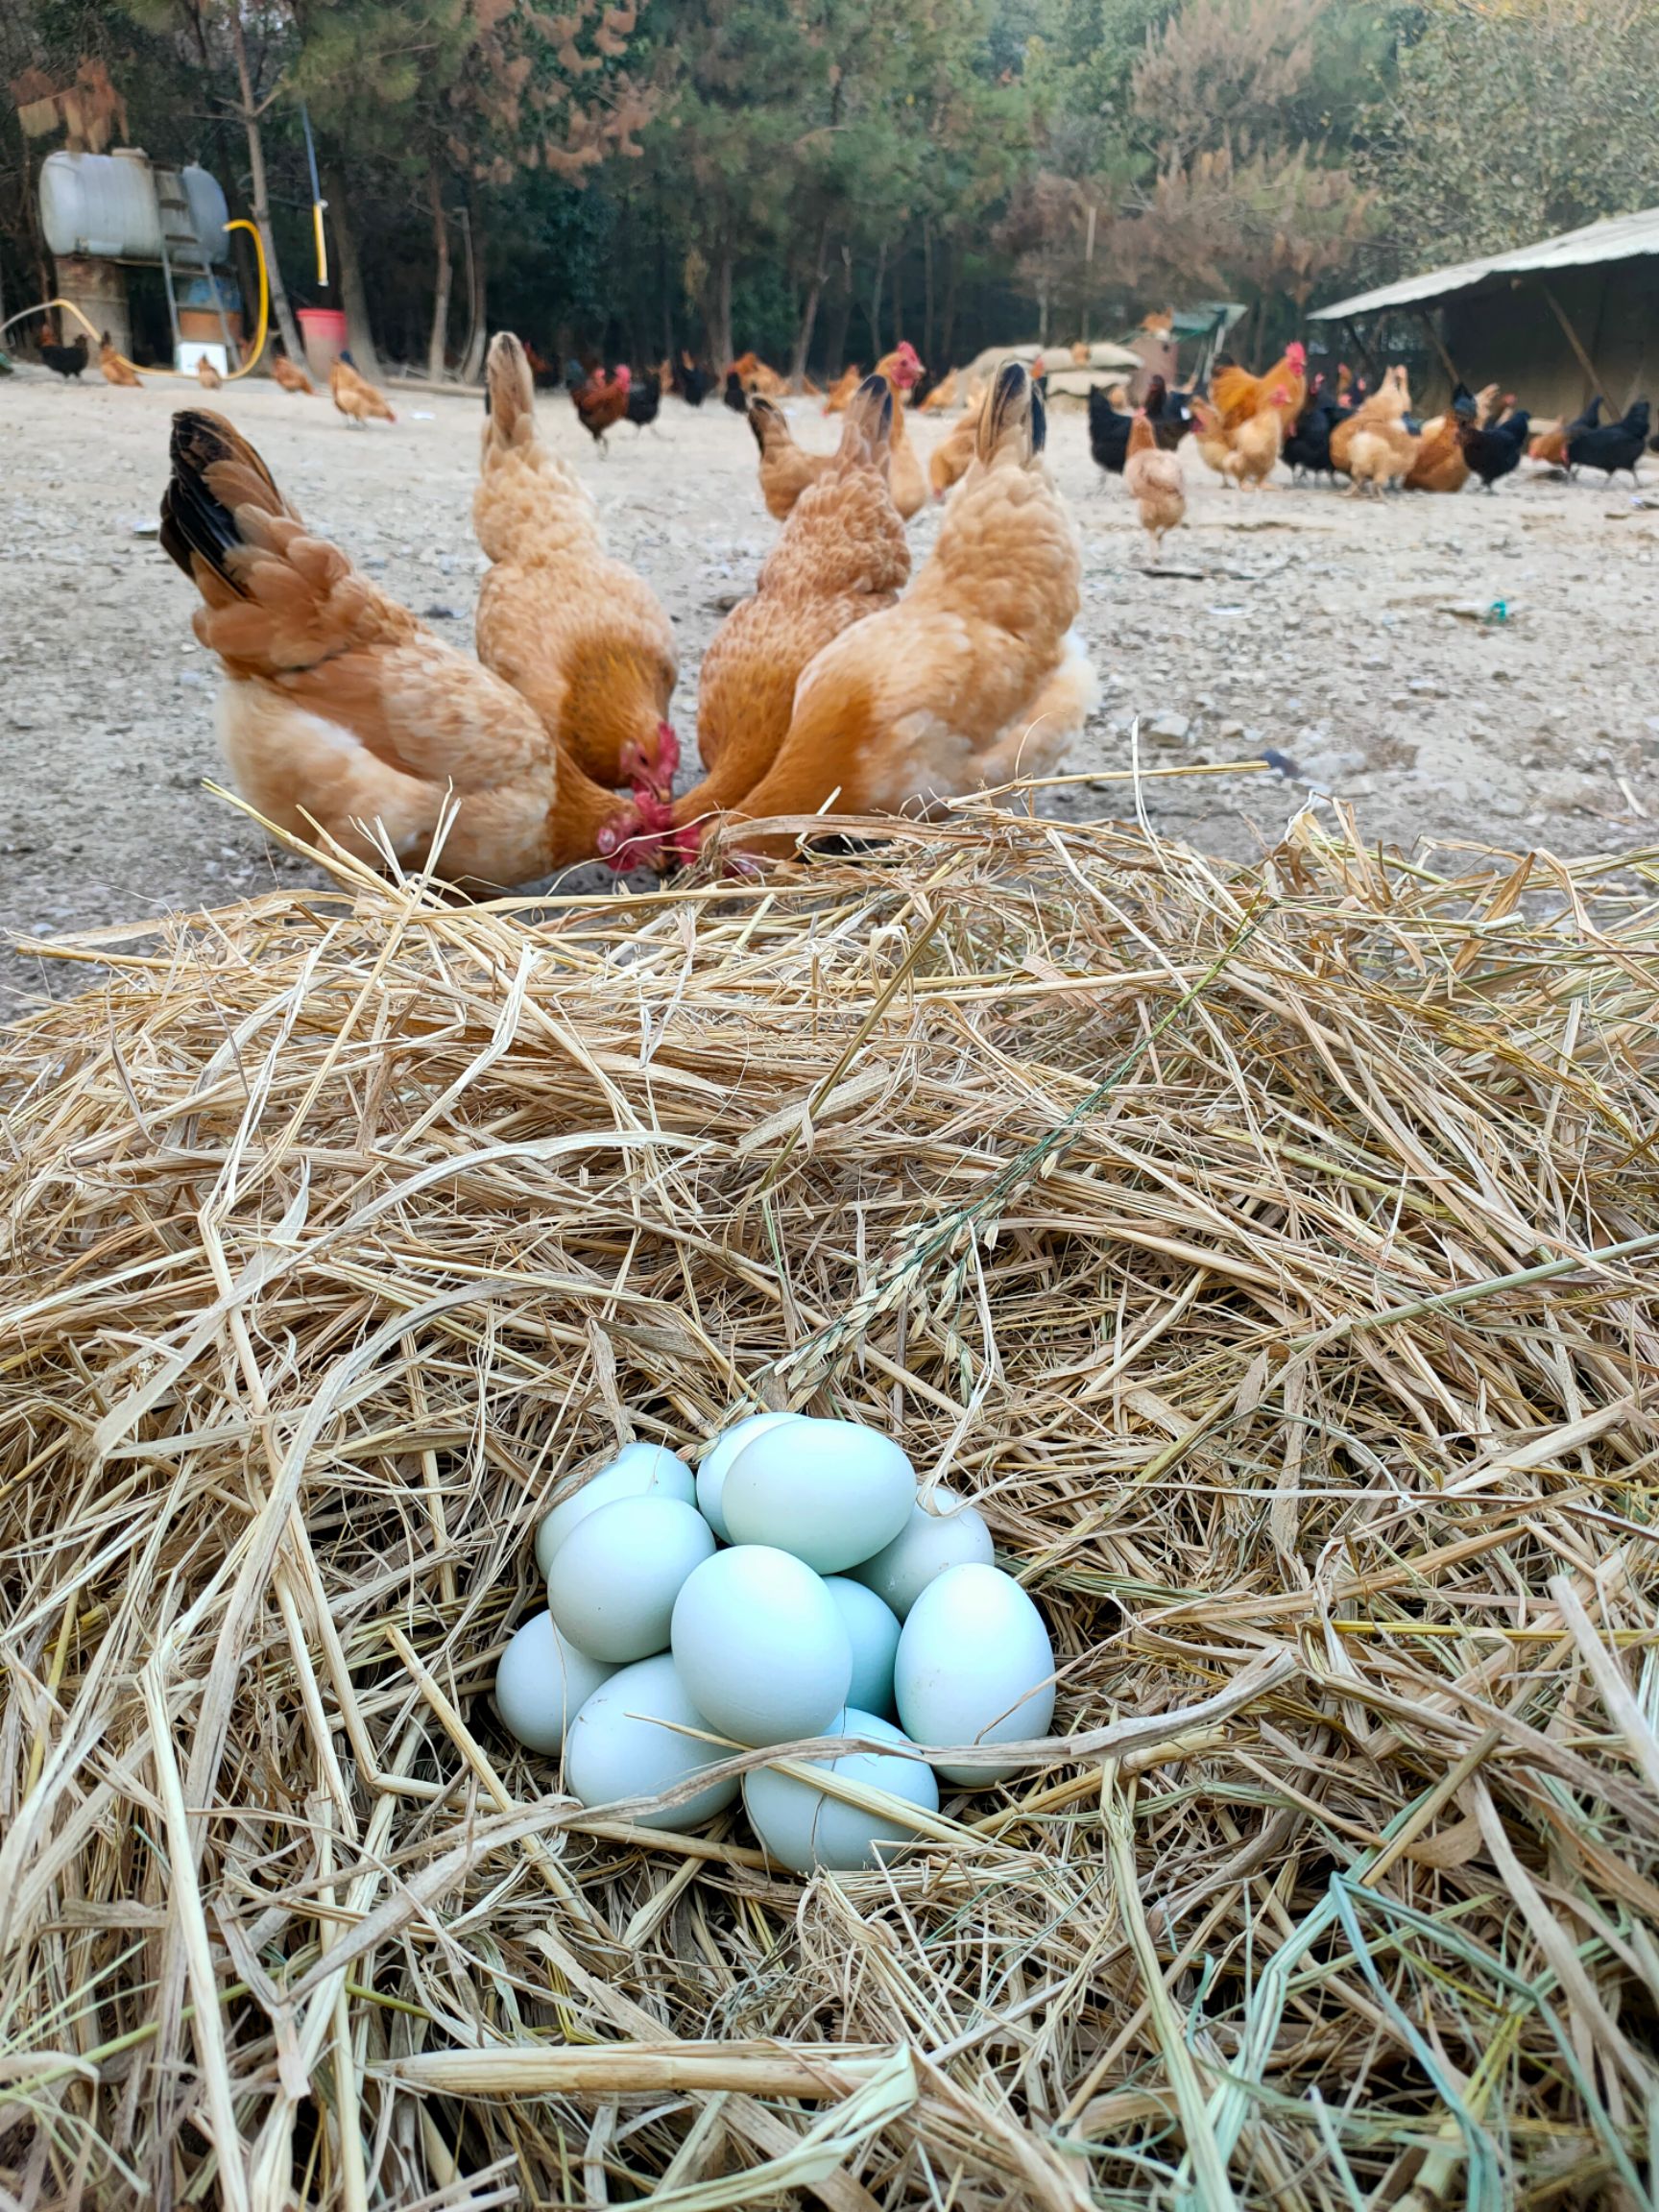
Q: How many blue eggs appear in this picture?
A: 11